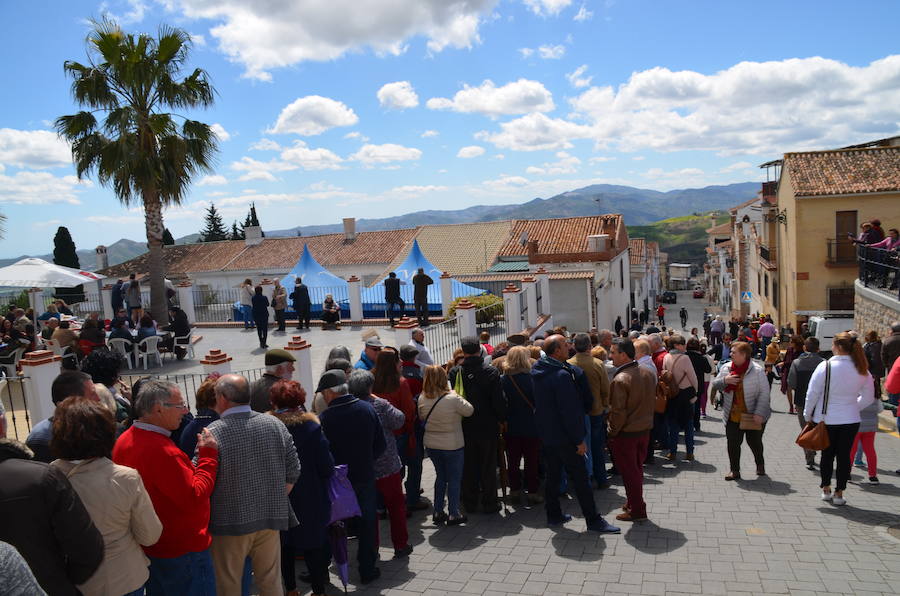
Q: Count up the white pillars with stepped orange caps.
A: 14